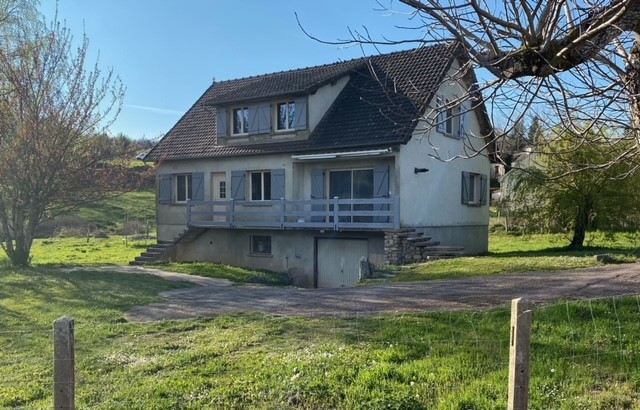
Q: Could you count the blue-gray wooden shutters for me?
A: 14